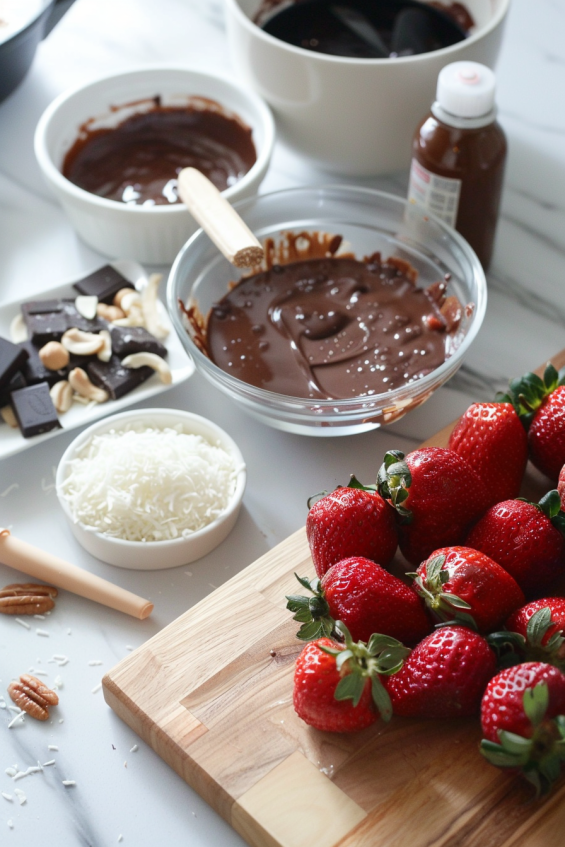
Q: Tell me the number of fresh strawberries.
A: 12